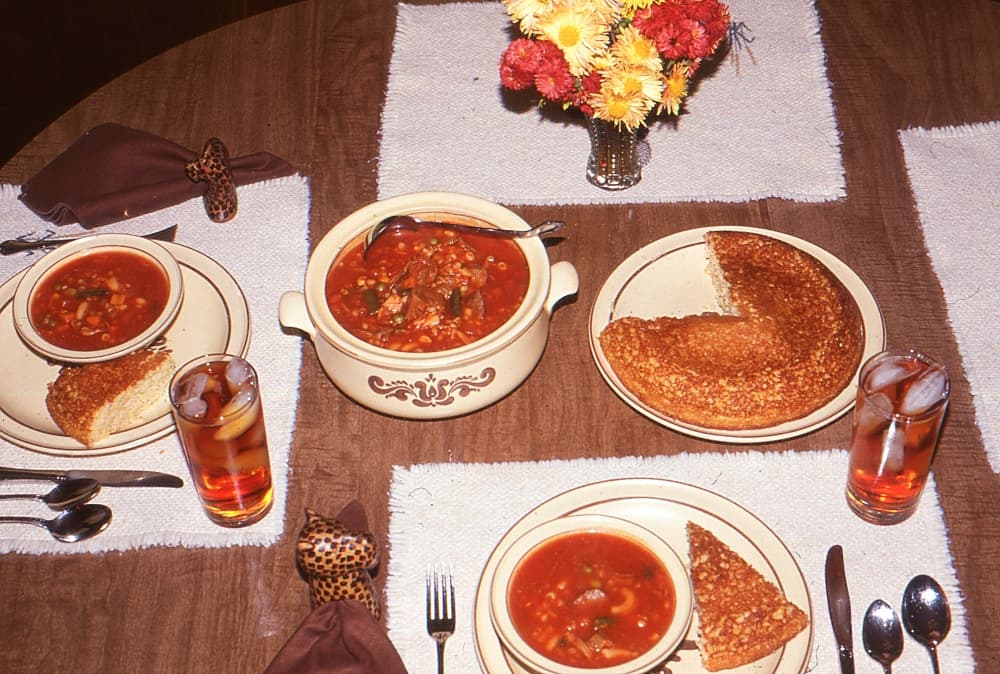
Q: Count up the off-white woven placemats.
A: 4